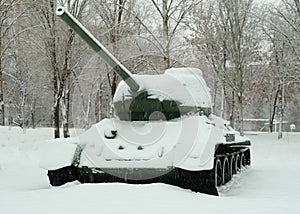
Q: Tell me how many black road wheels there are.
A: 5